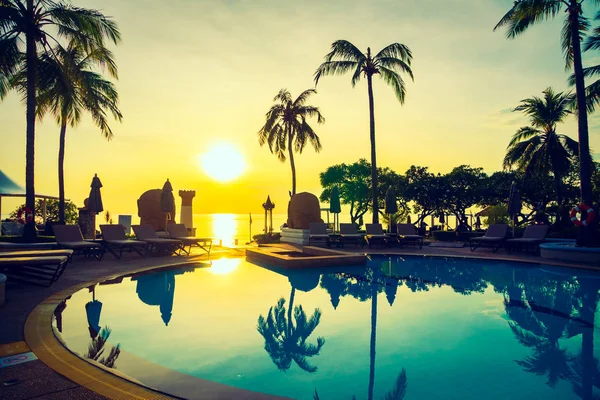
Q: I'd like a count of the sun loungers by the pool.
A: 12